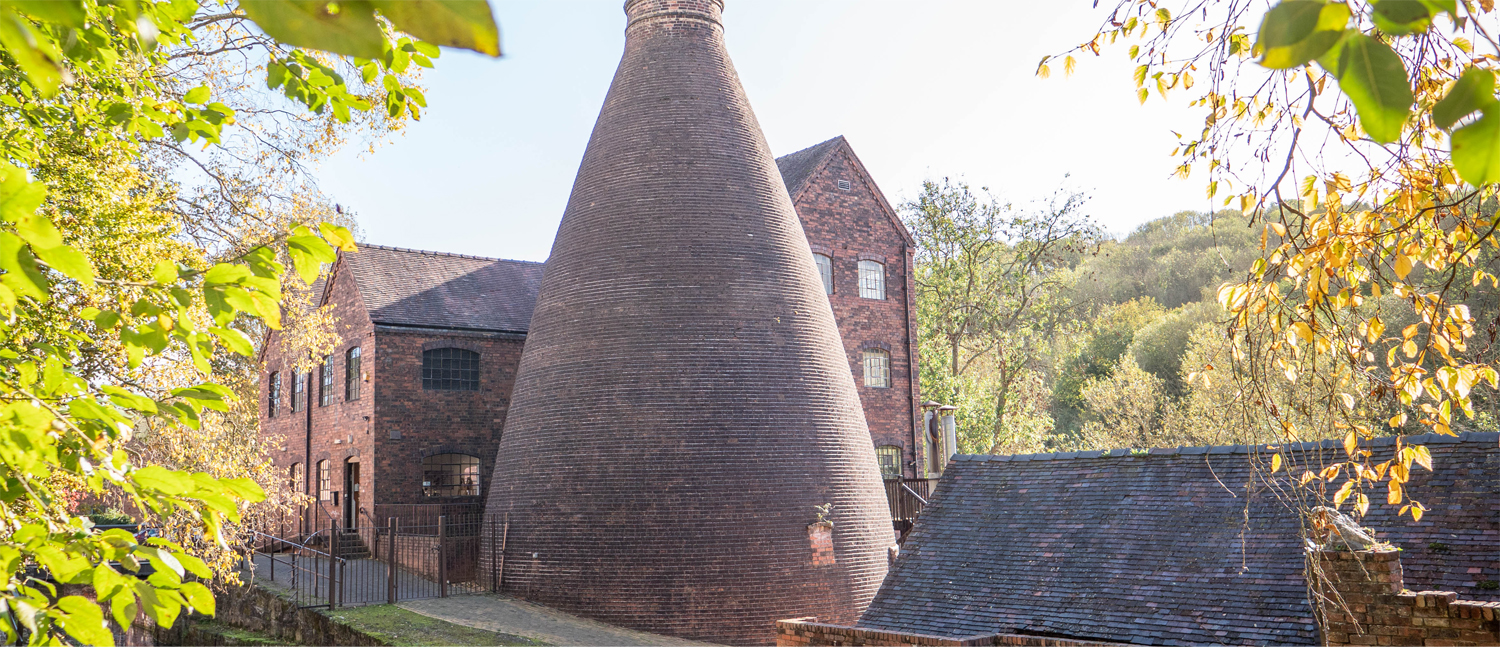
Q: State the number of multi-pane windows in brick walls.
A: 12